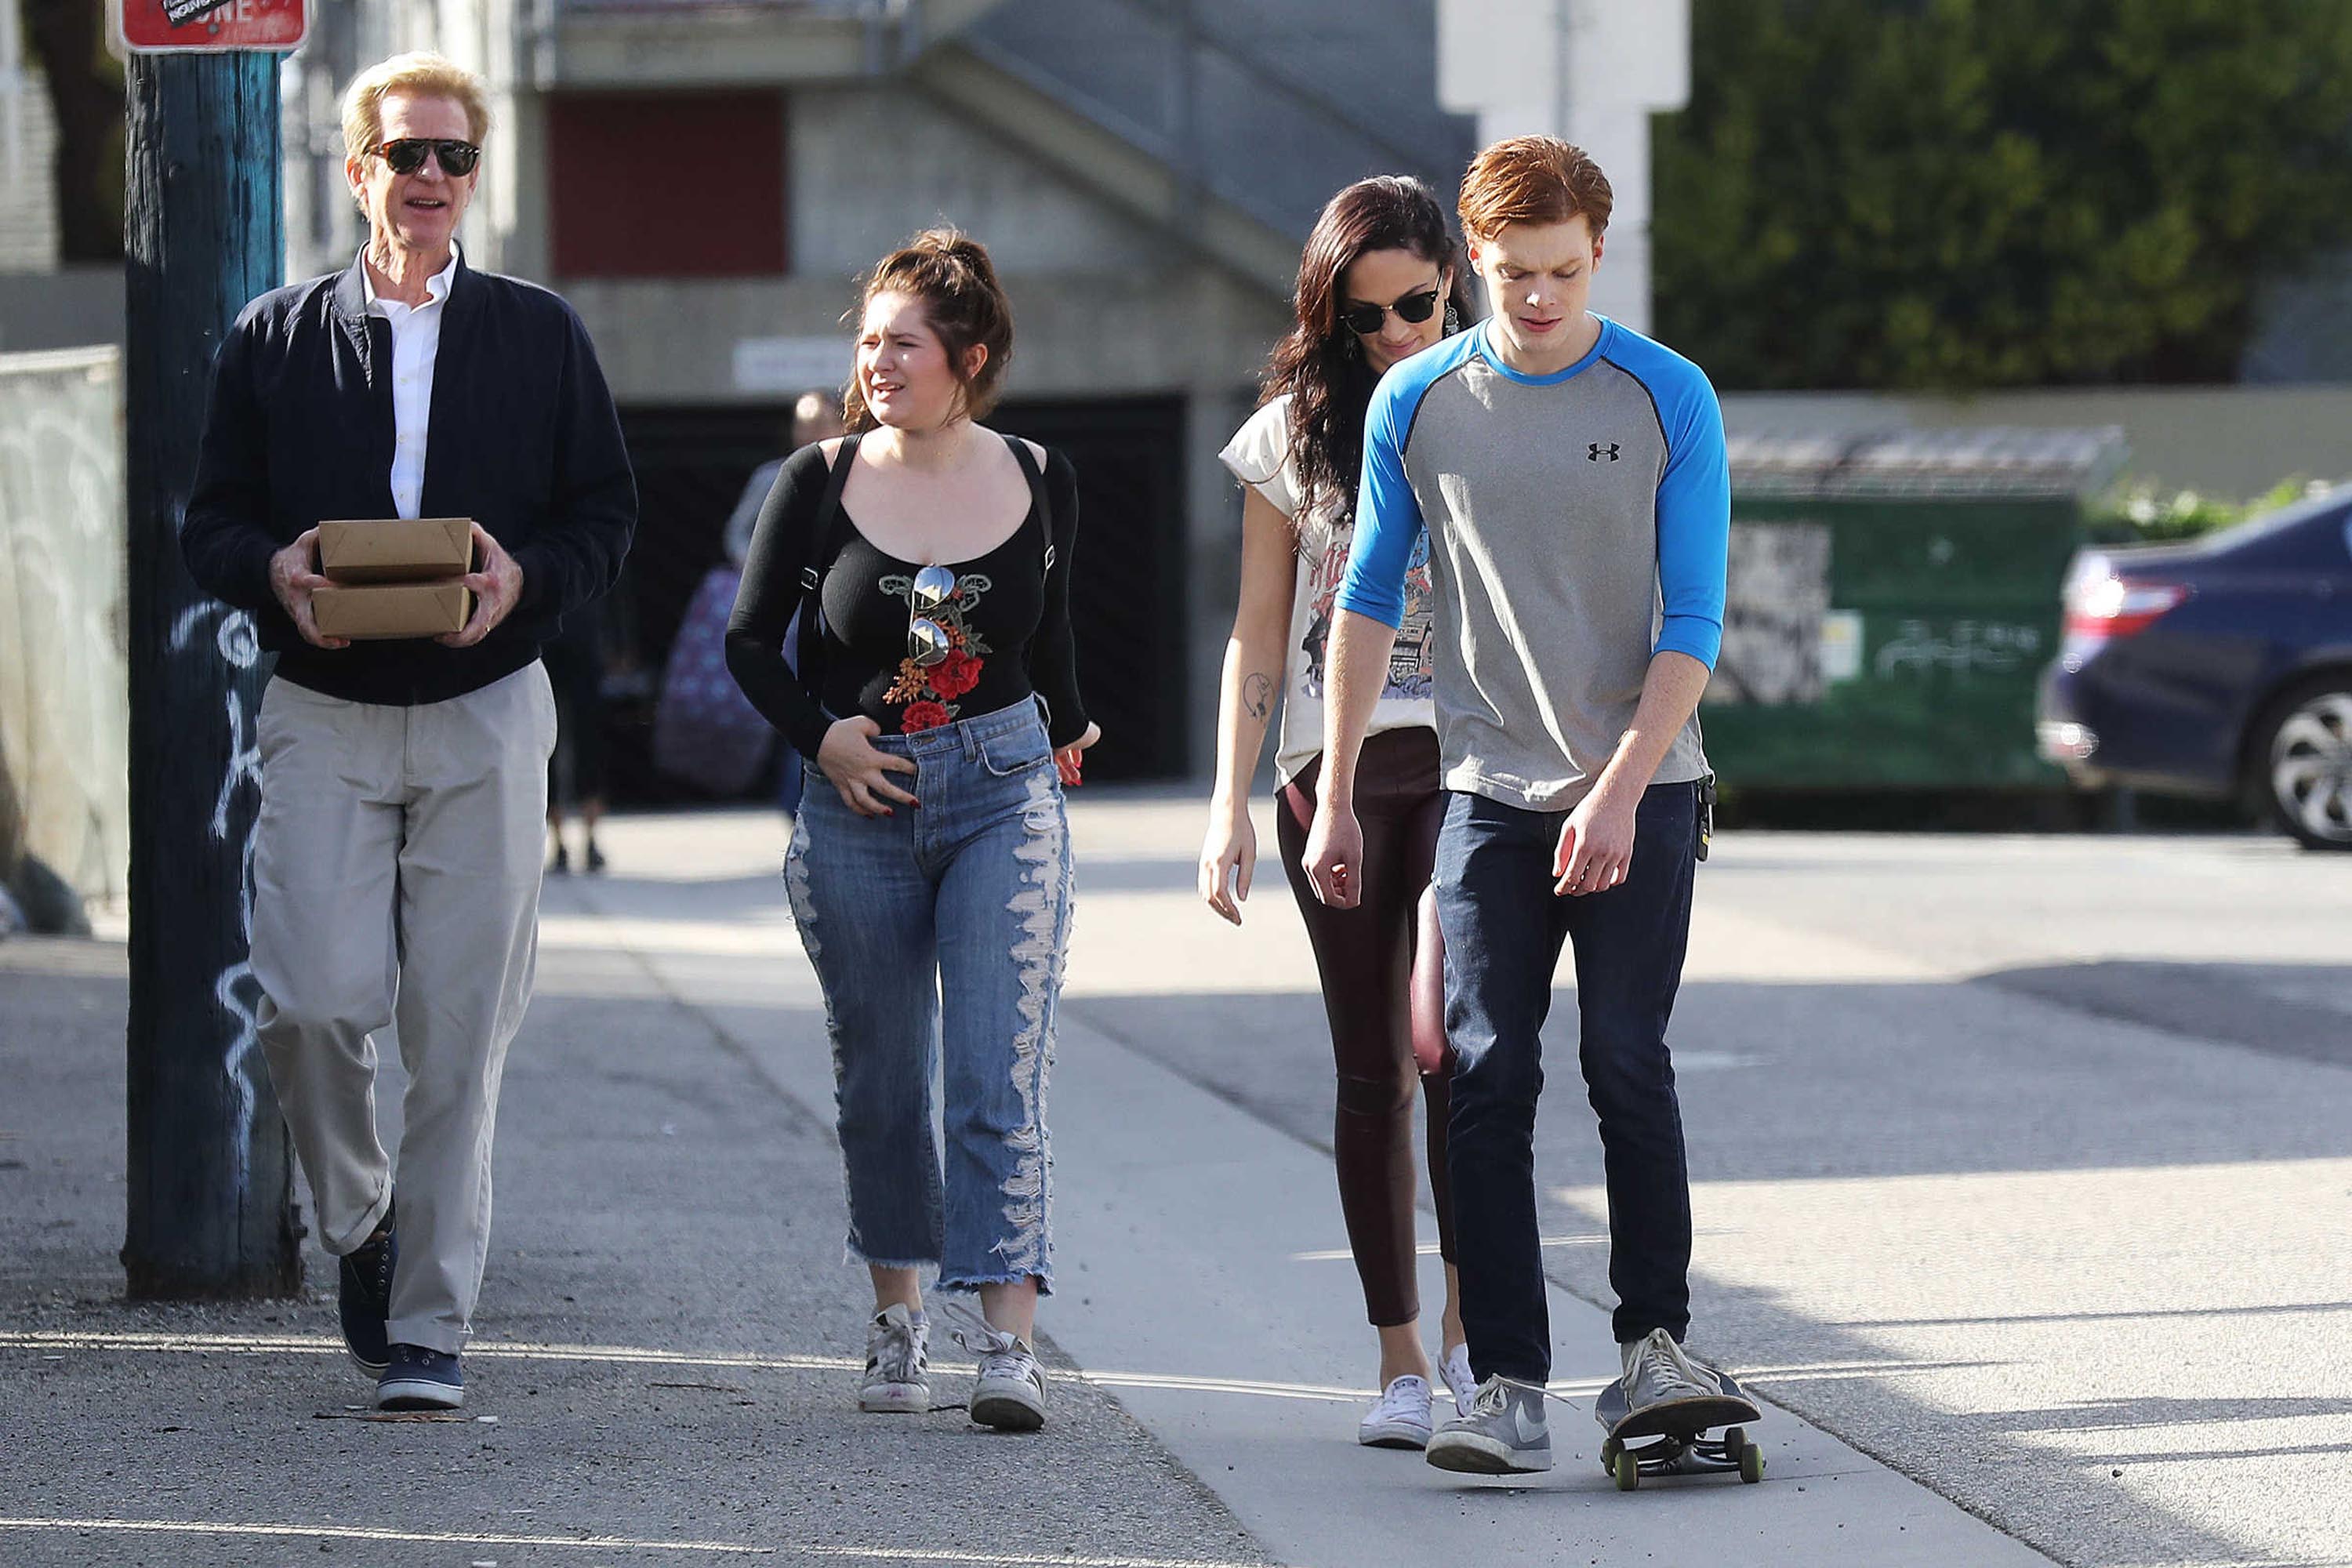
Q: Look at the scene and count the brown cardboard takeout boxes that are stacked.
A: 2